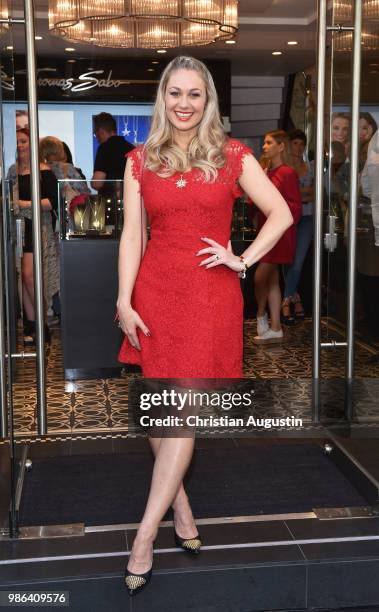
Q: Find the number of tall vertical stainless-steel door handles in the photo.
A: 4